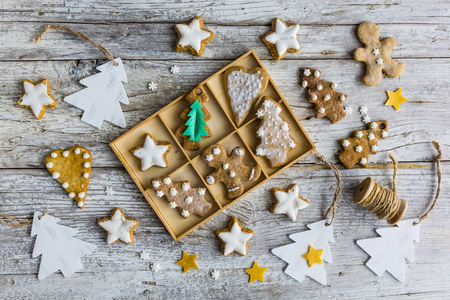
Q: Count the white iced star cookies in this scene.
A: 7